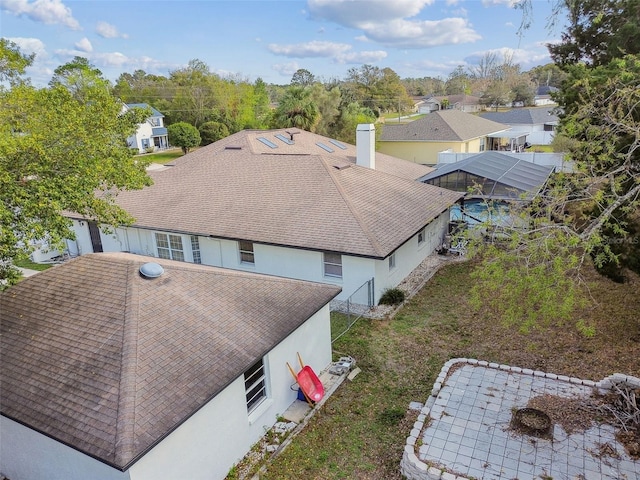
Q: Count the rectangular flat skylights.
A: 4